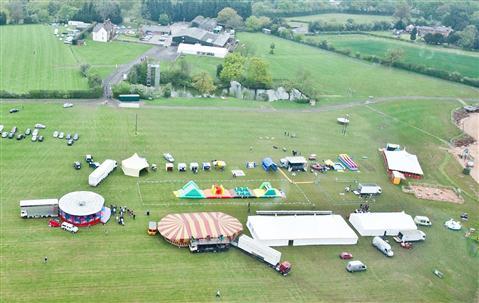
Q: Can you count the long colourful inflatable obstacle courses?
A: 1